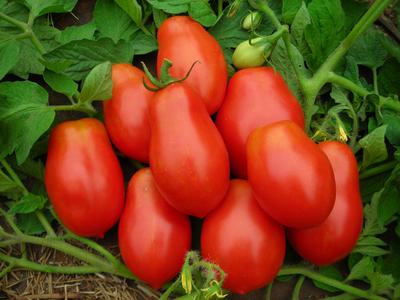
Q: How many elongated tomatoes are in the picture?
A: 9